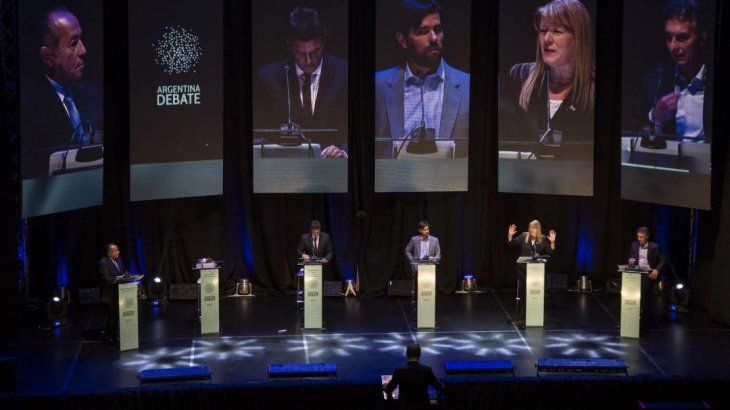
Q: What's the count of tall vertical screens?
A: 6